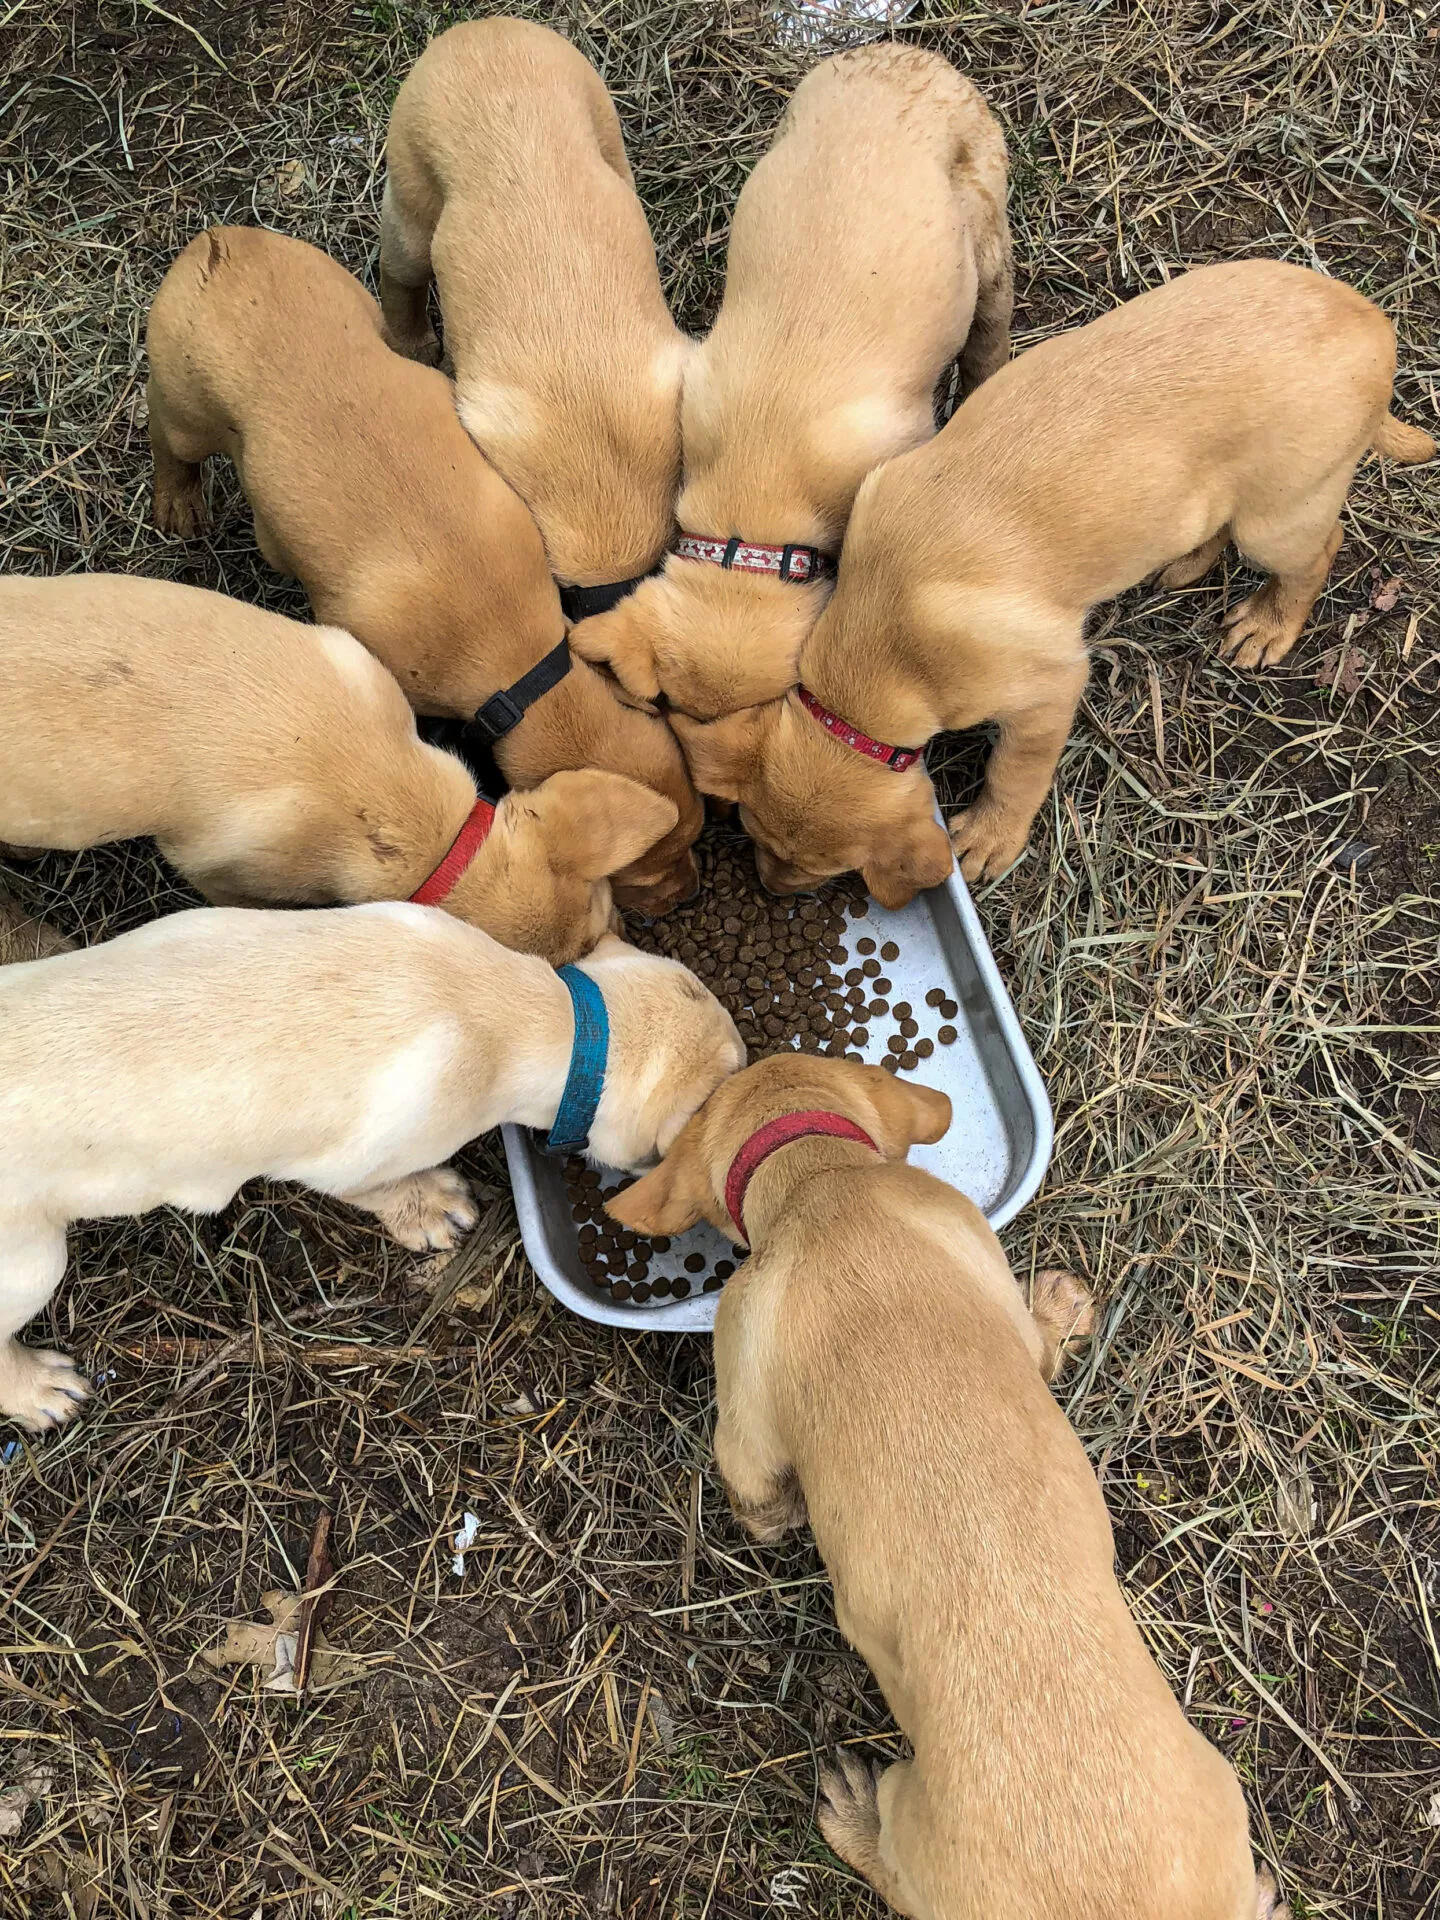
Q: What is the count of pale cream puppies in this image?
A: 1